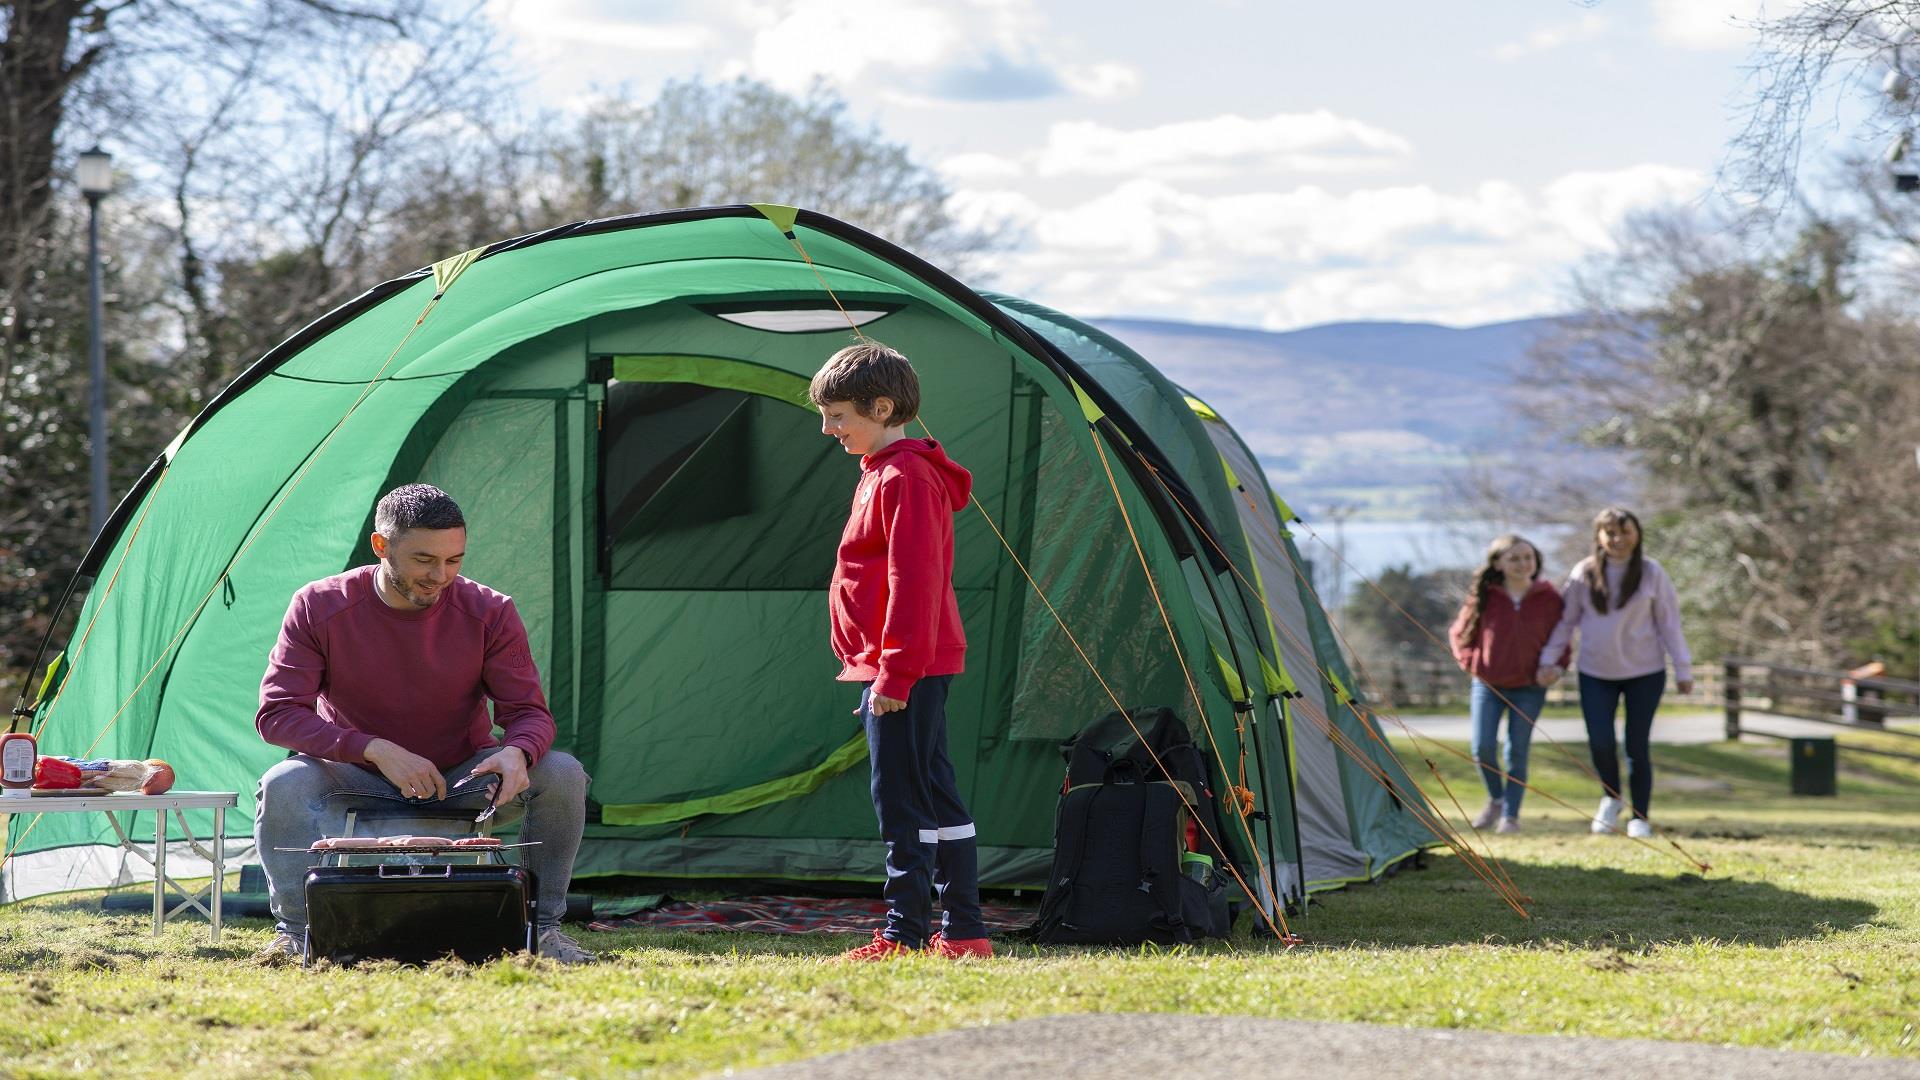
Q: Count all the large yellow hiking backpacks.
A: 0